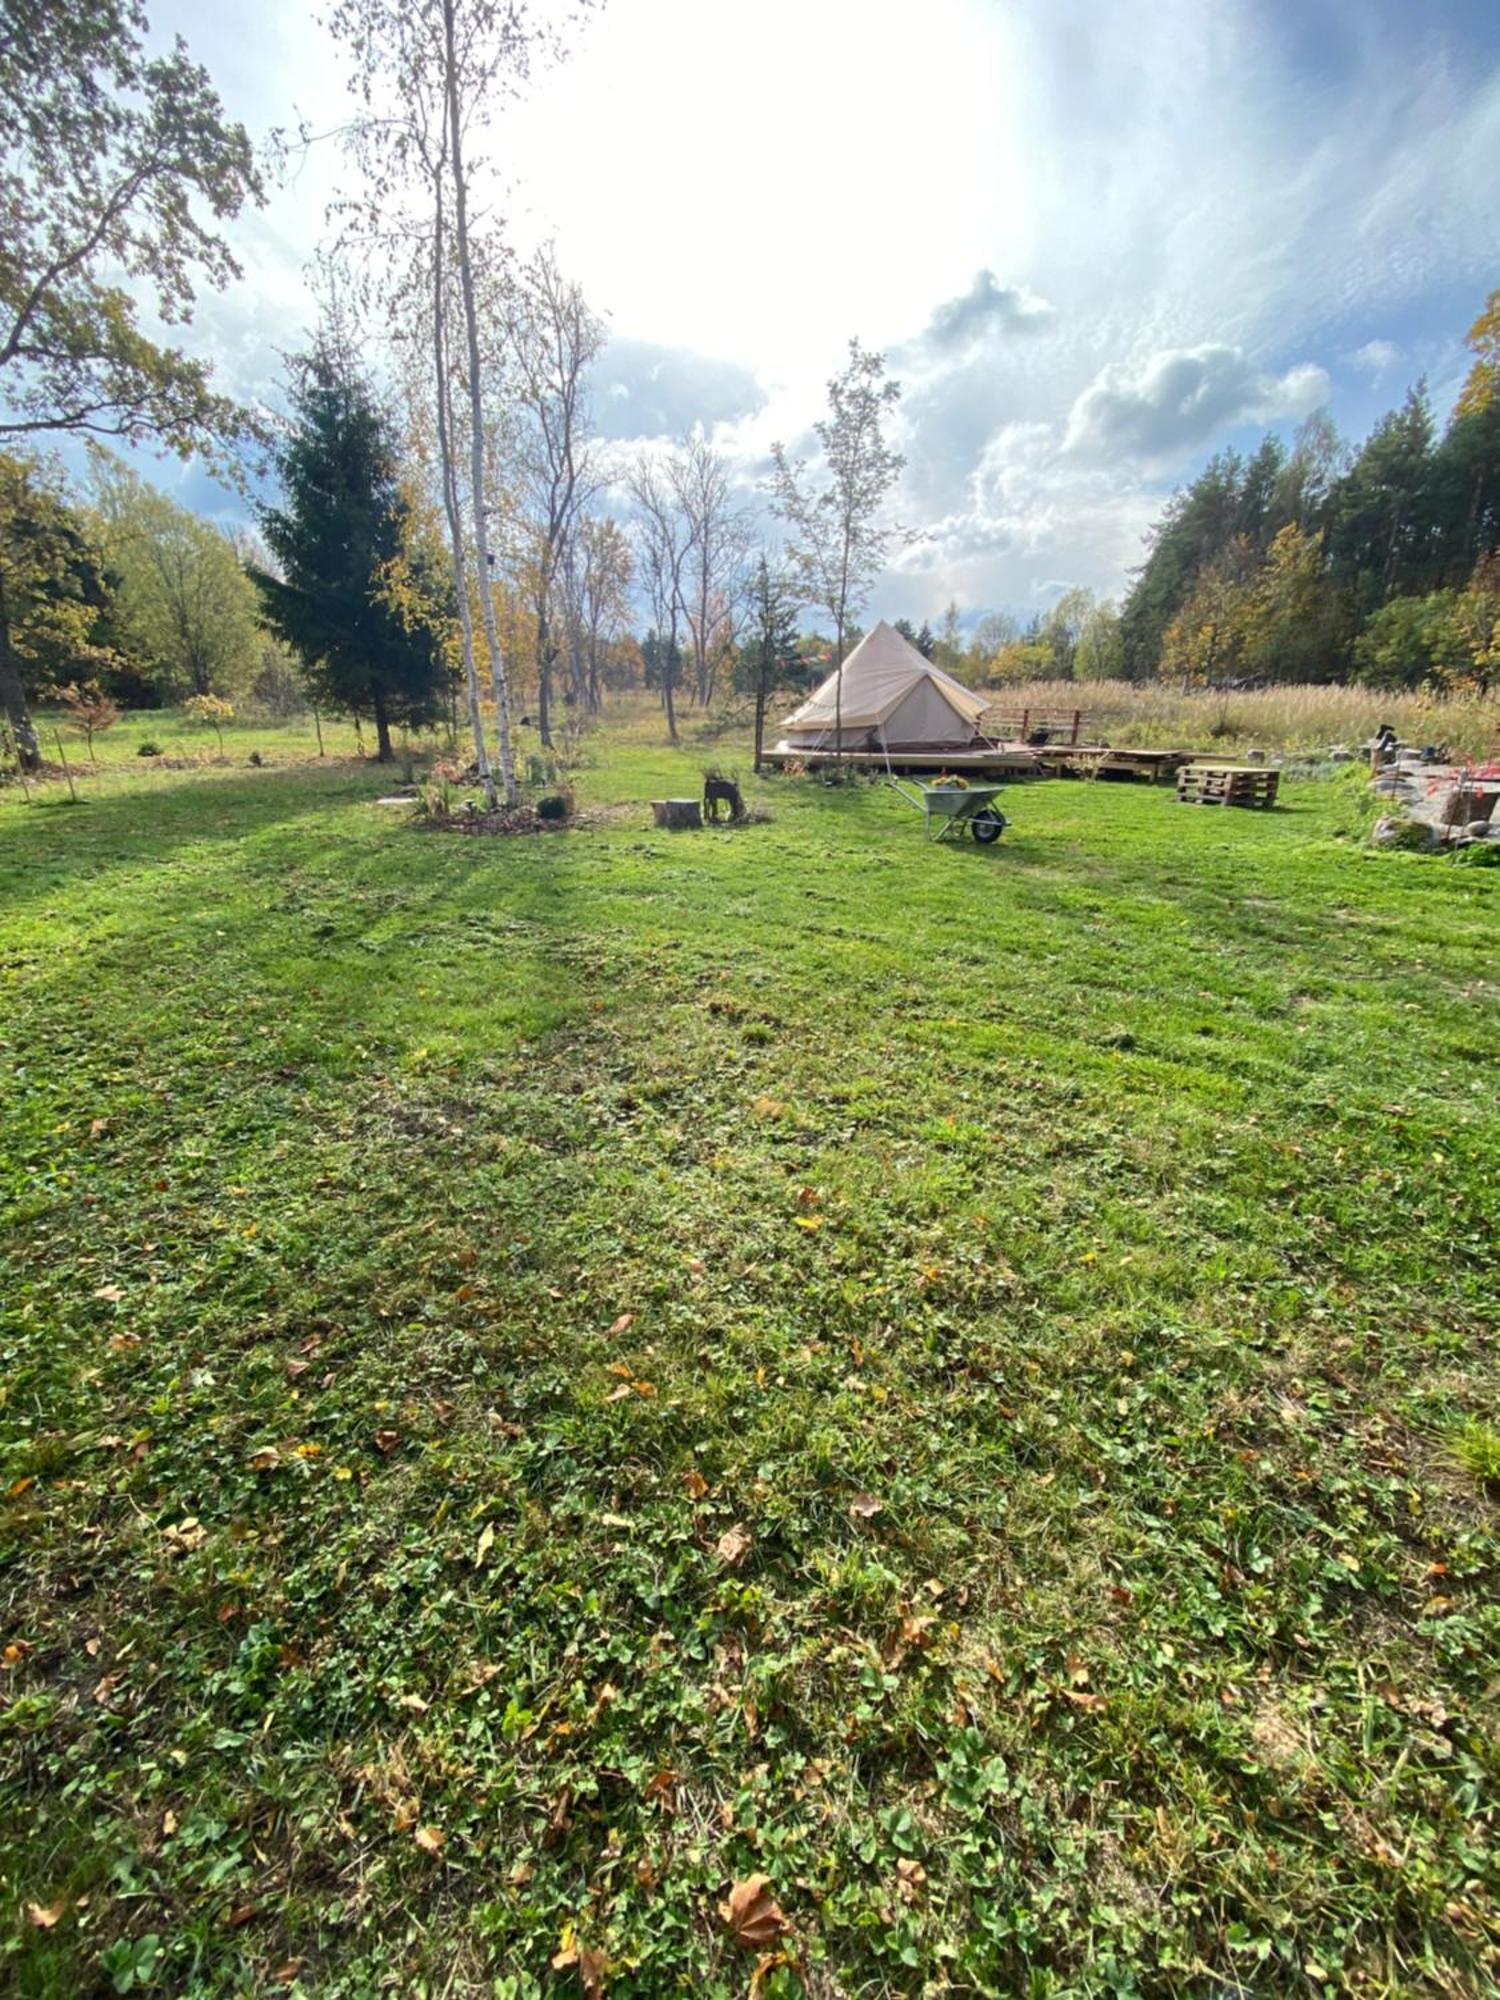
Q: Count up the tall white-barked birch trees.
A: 2